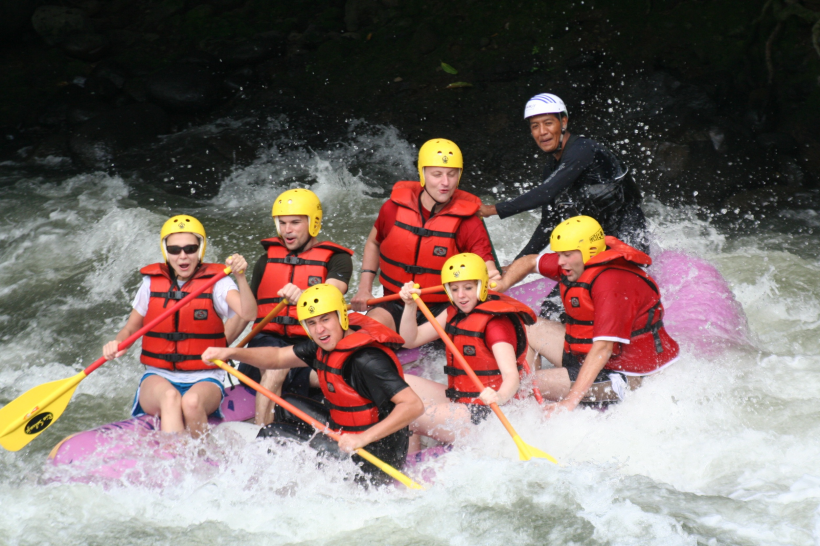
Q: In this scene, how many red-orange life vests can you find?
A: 6